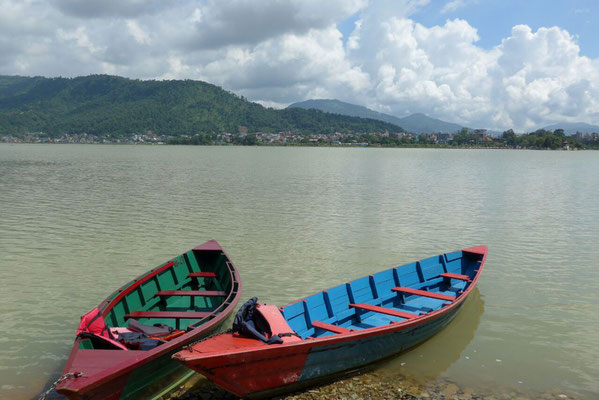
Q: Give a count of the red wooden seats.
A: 7